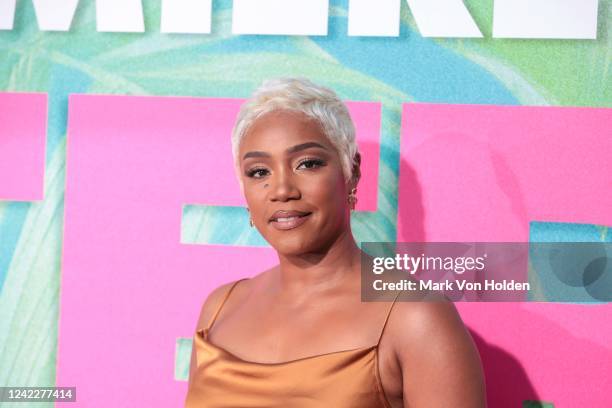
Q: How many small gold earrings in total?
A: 2